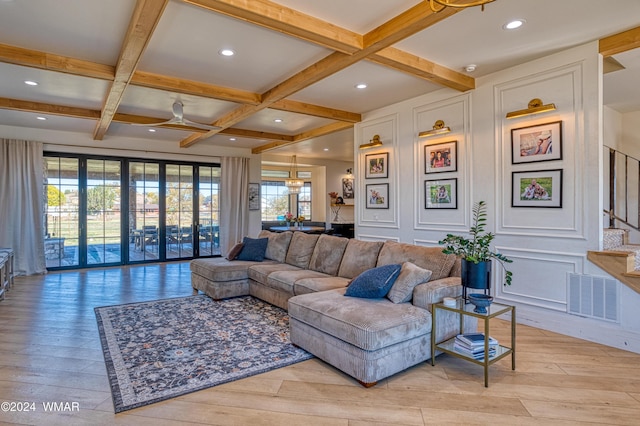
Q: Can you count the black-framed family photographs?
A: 6